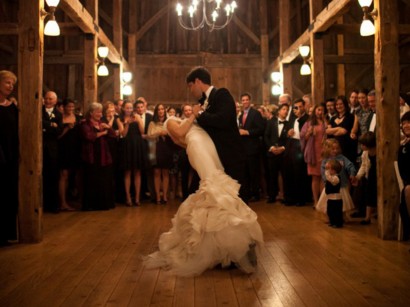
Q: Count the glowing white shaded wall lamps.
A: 12